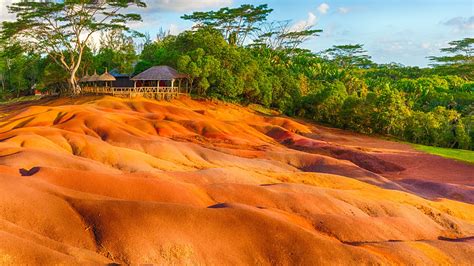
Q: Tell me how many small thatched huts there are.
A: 3